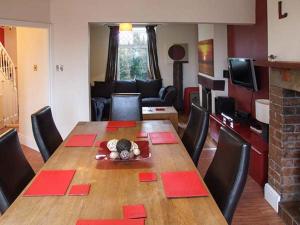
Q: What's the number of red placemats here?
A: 6